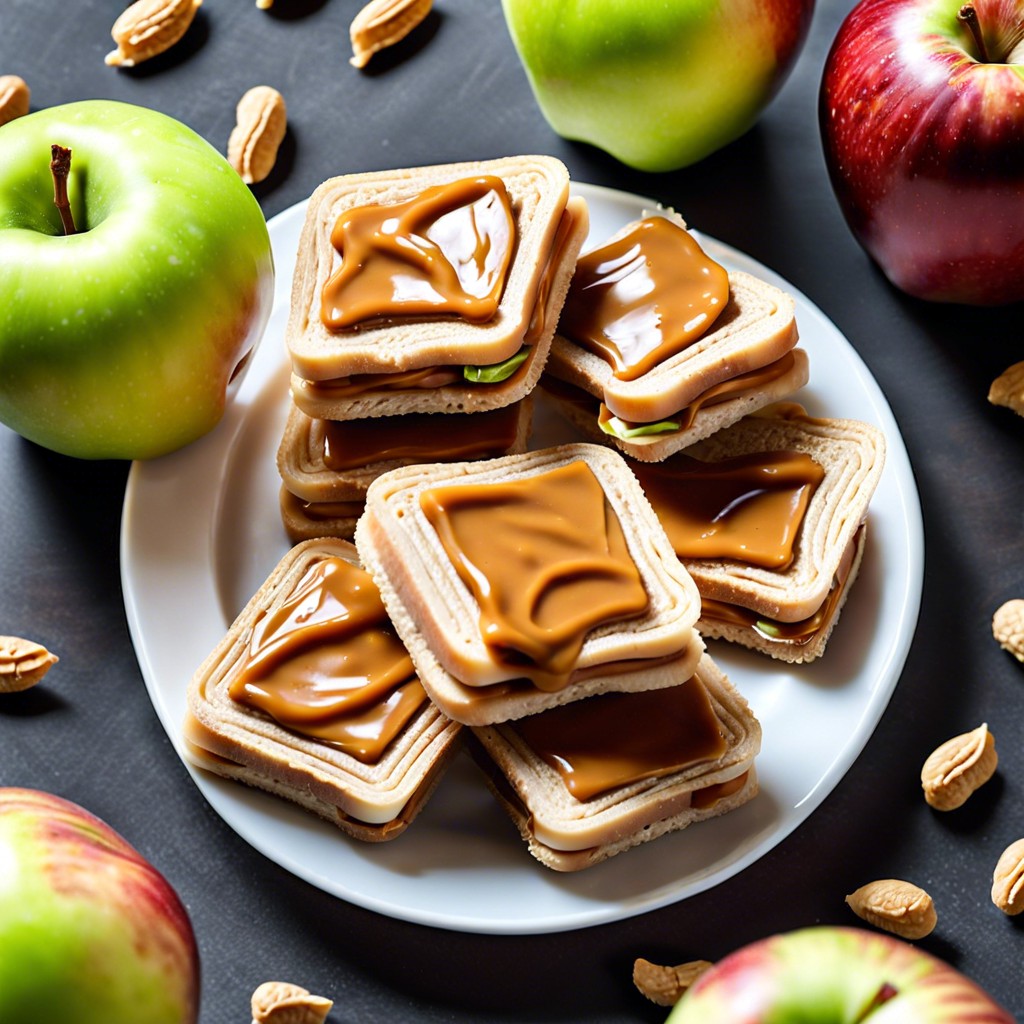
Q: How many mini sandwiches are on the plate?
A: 7